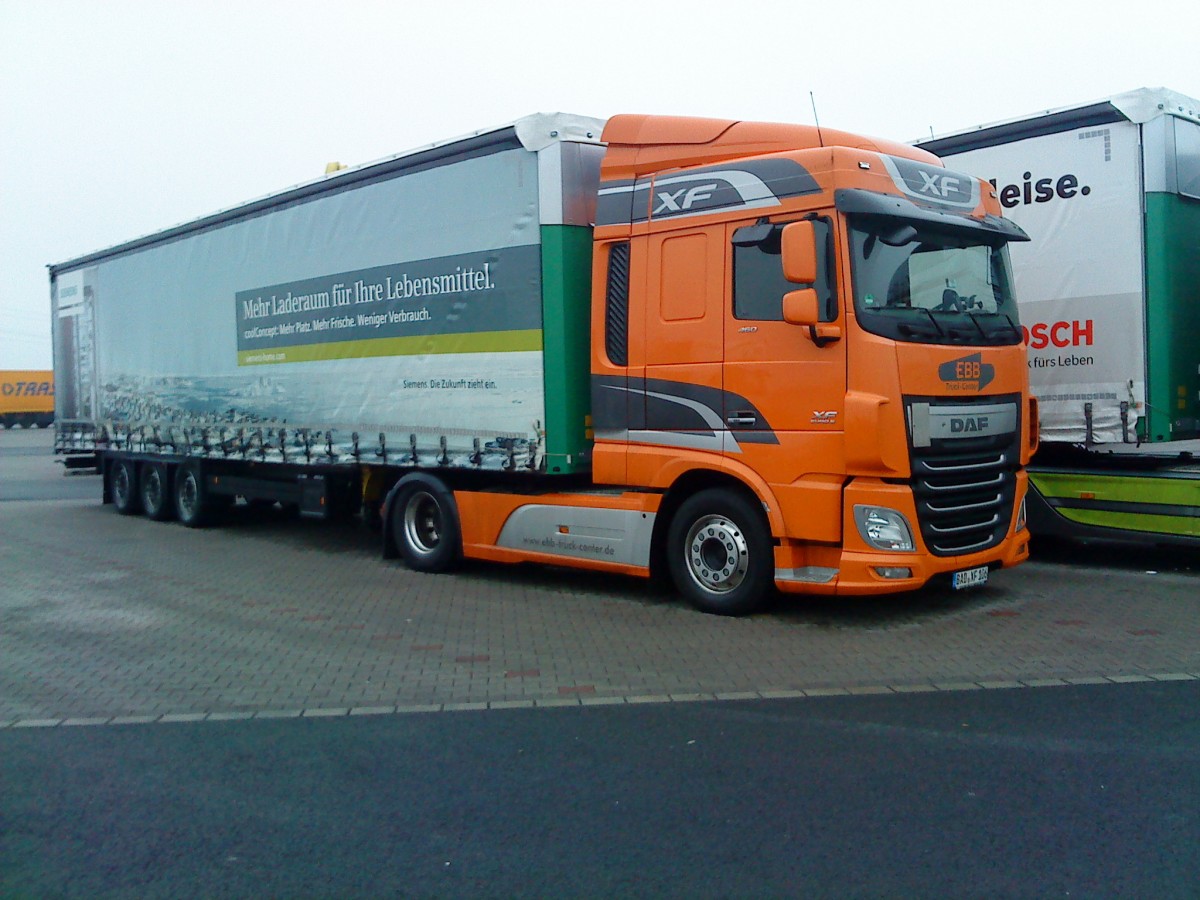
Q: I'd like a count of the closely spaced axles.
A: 3